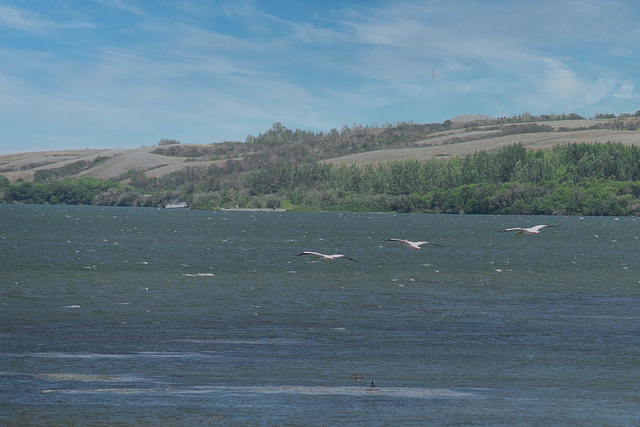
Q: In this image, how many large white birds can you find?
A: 3